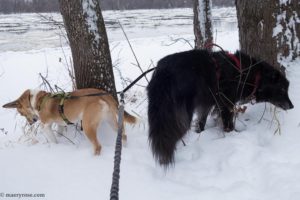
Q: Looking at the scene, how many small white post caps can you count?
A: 0